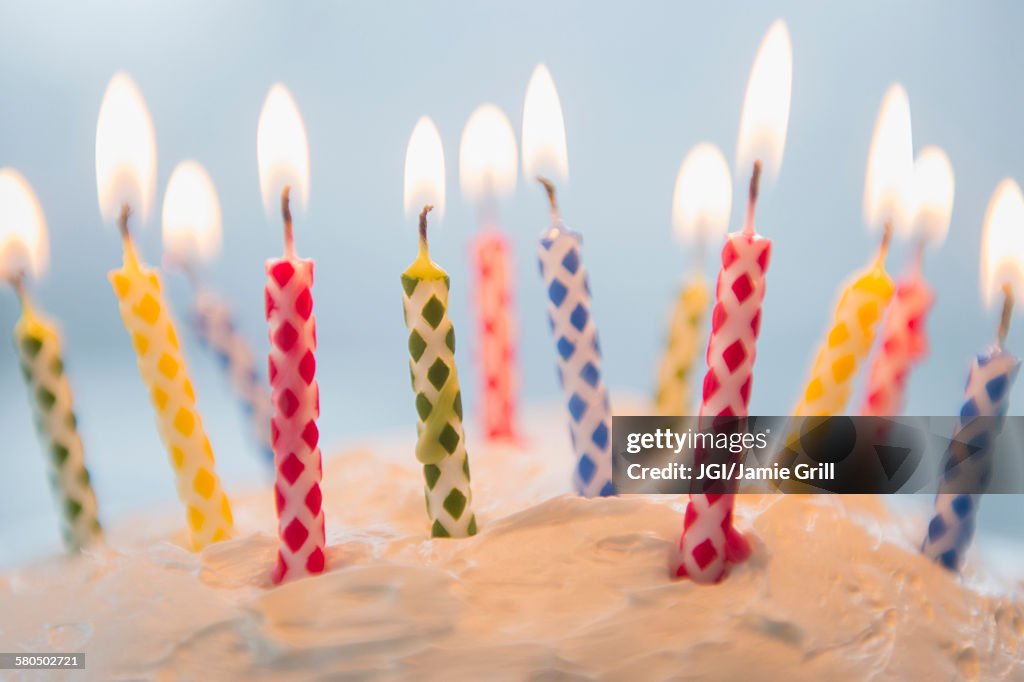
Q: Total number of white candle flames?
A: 12